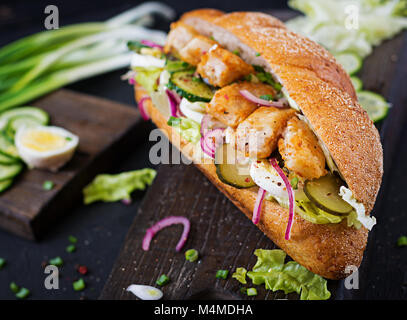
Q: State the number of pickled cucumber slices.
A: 2